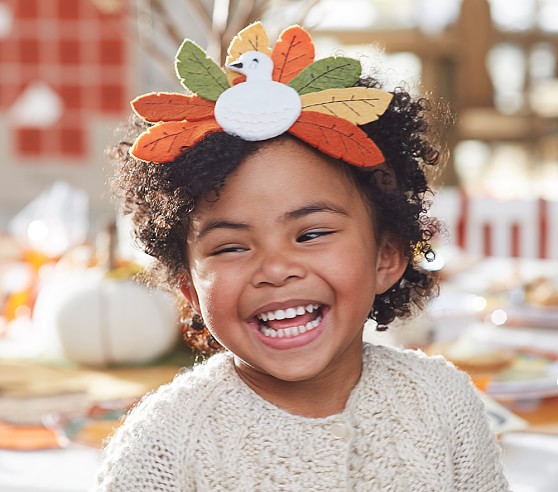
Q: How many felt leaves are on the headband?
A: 8